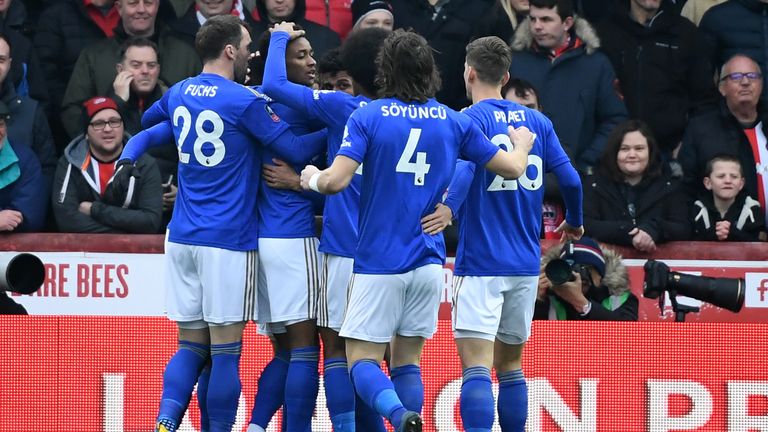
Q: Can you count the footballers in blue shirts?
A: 6